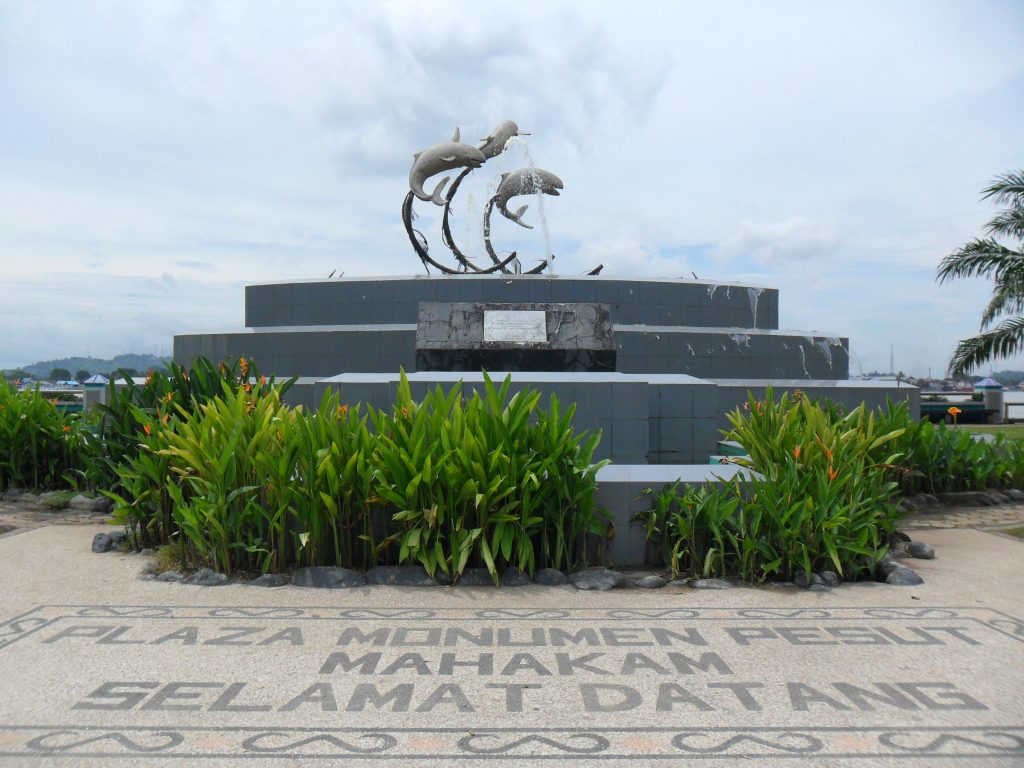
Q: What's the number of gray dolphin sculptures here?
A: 3